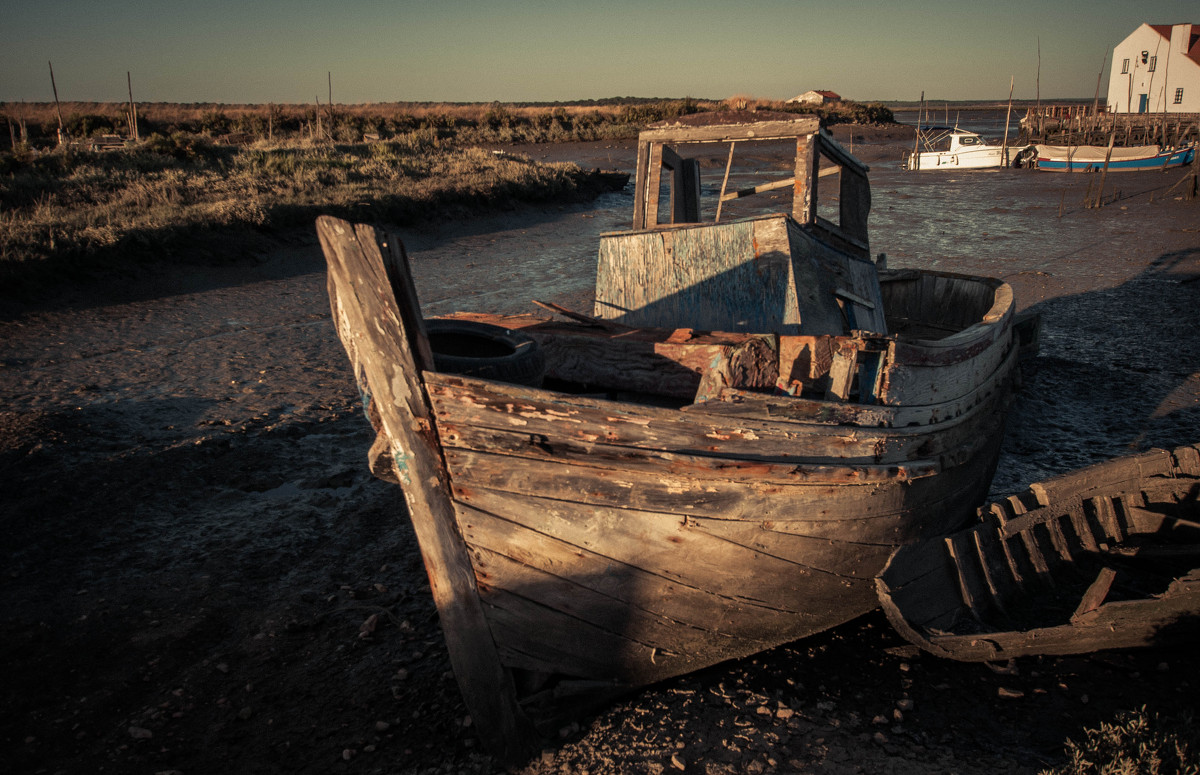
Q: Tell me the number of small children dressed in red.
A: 0